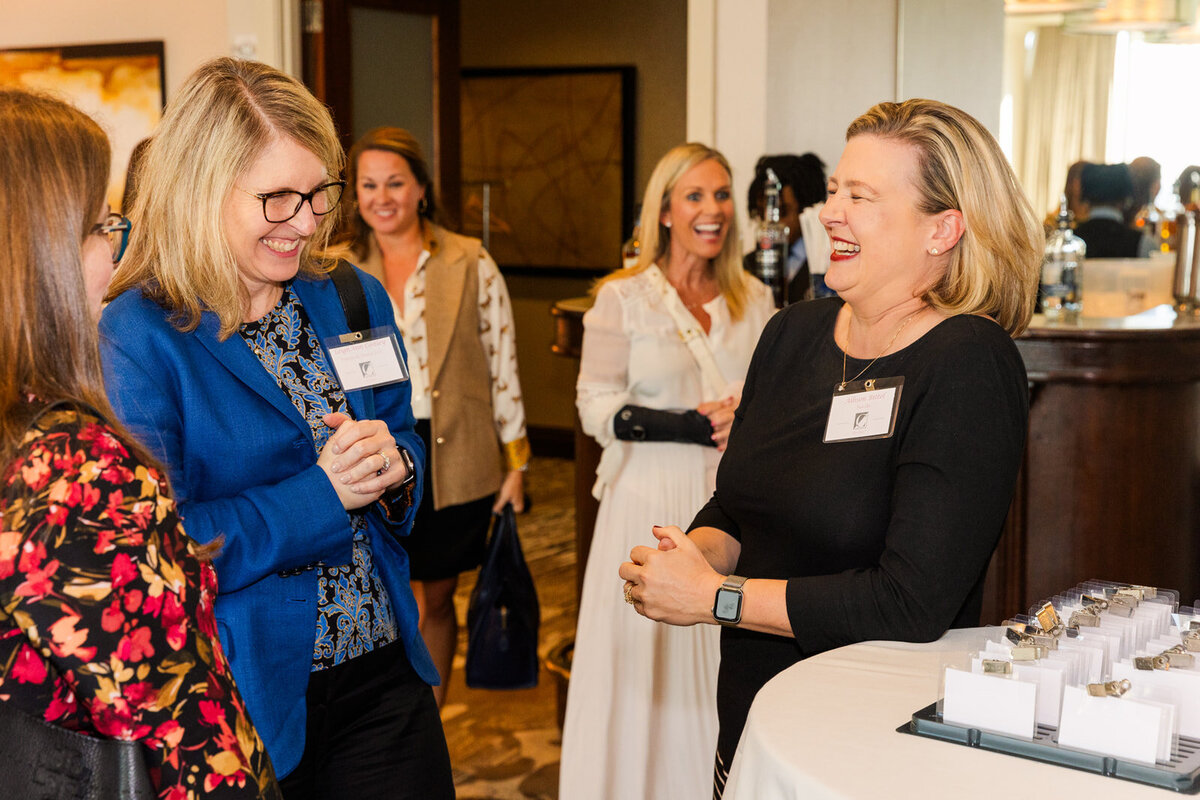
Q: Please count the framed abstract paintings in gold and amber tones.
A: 2